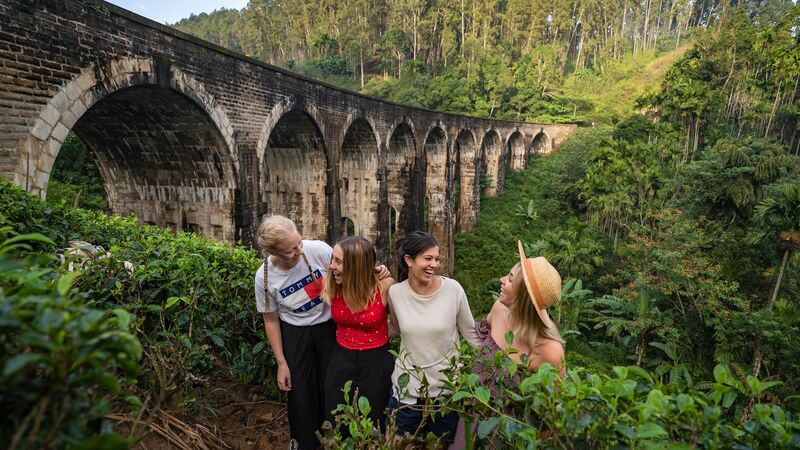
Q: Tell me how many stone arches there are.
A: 9